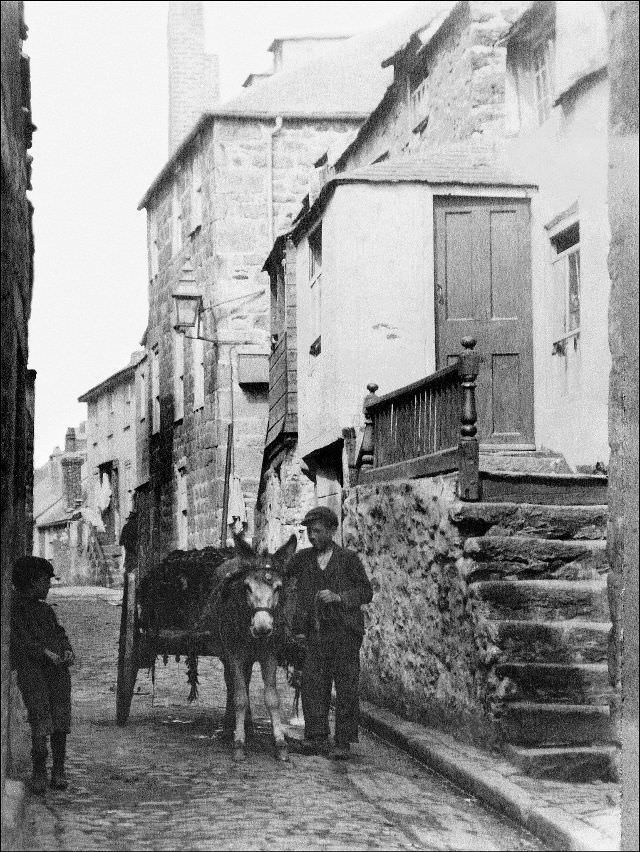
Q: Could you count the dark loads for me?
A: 1